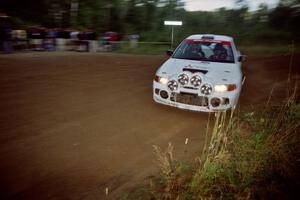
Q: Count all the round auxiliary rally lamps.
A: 4